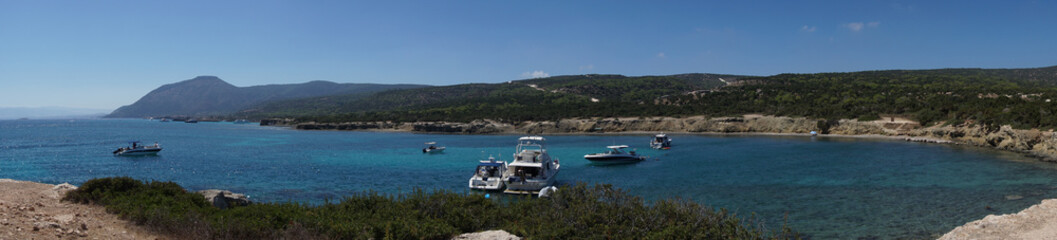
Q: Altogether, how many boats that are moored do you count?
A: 6